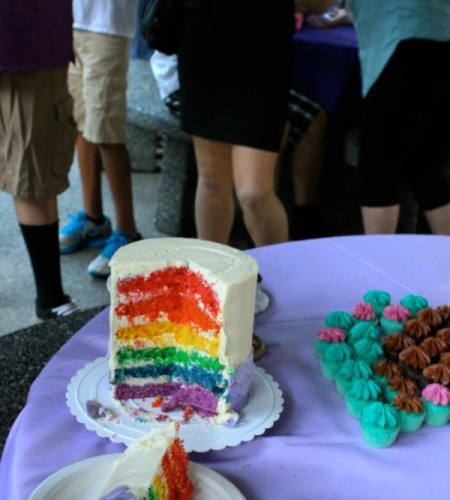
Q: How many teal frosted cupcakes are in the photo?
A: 9